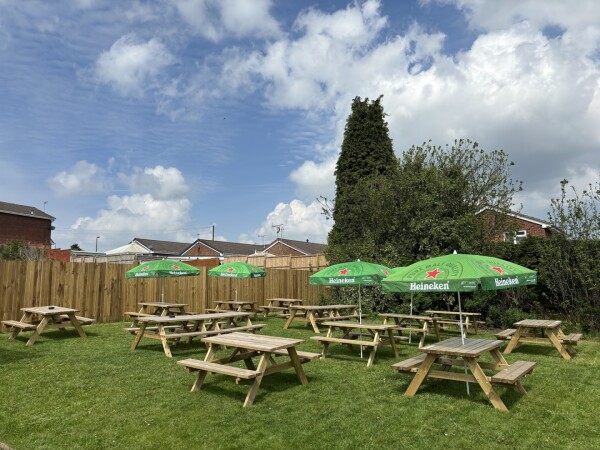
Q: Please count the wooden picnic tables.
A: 12